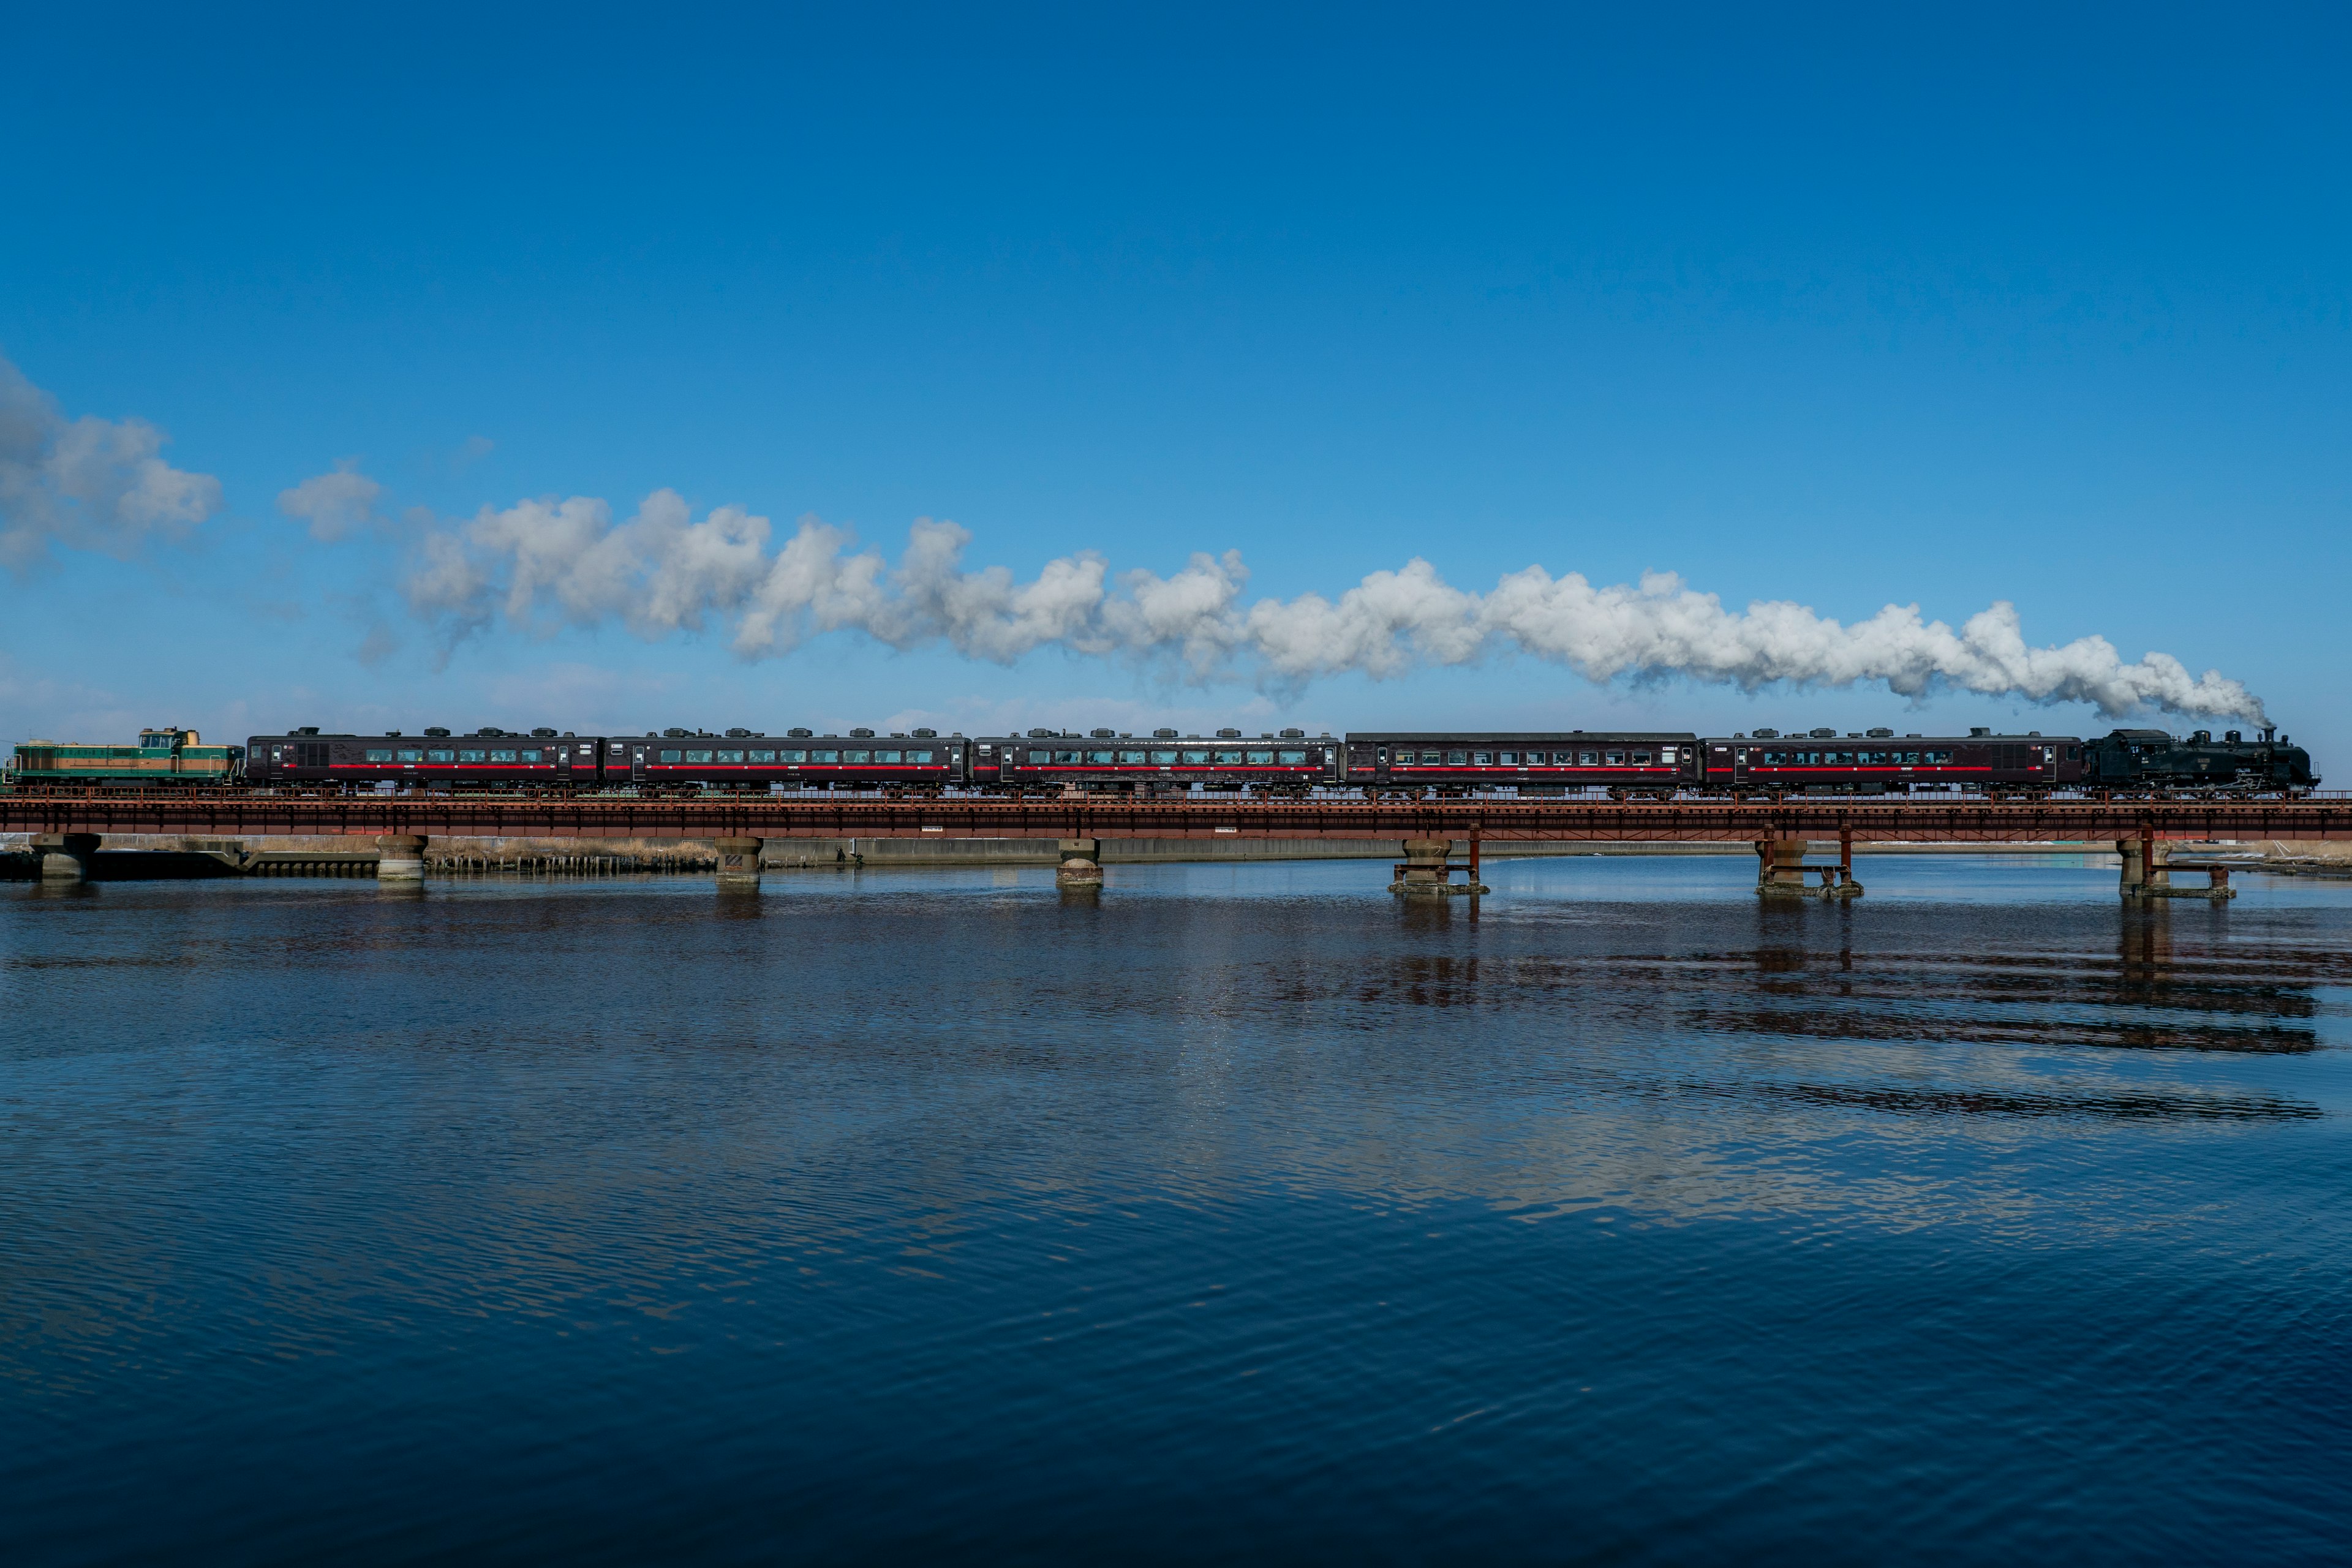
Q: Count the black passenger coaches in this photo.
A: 5